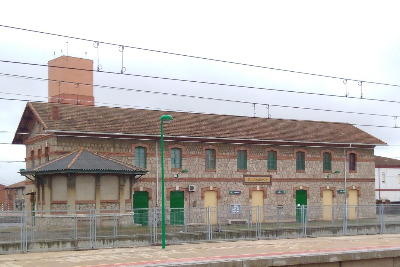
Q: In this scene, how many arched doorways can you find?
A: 7